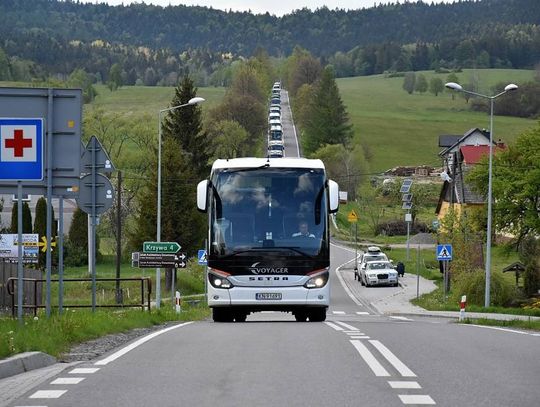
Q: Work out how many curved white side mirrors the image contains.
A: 2